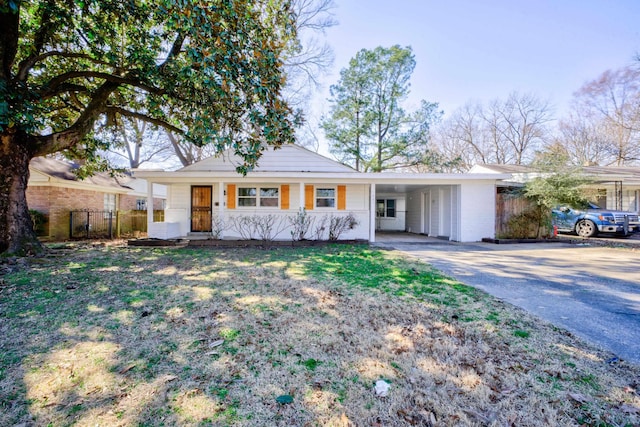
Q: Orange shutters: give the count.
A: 4